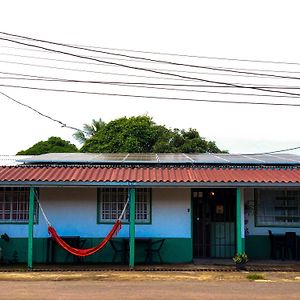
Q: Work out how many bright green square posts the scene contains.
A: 3